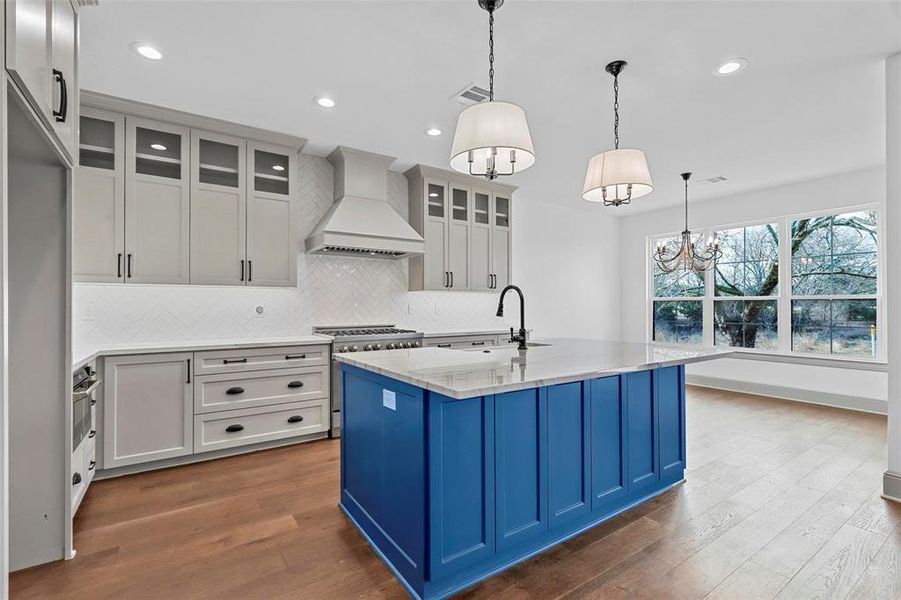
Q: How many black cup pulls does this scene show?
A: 5